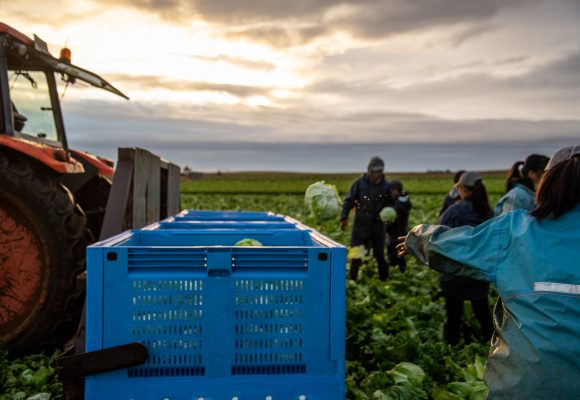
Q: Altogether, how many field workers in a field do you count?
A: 6